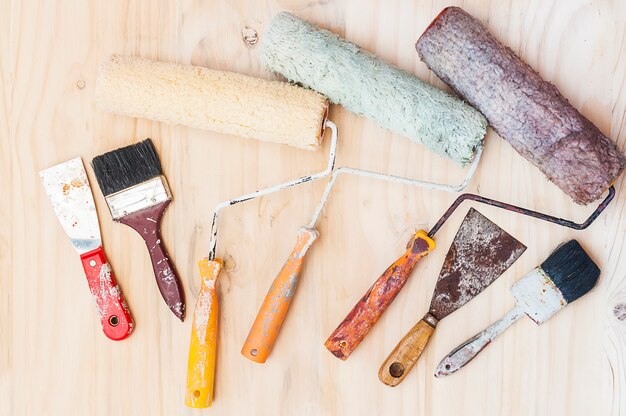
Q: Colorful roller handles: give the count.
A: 3